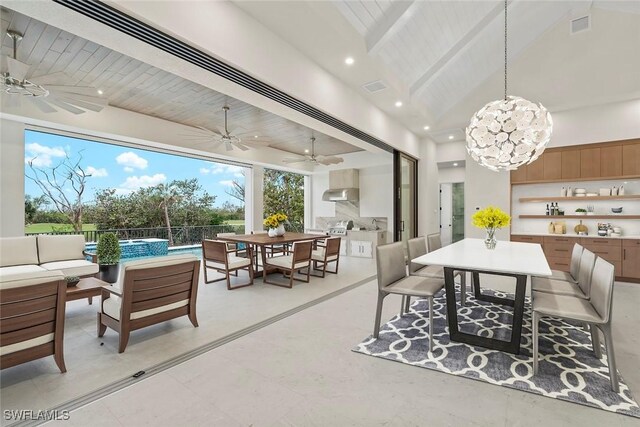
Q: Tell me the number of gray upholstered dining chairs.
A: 6